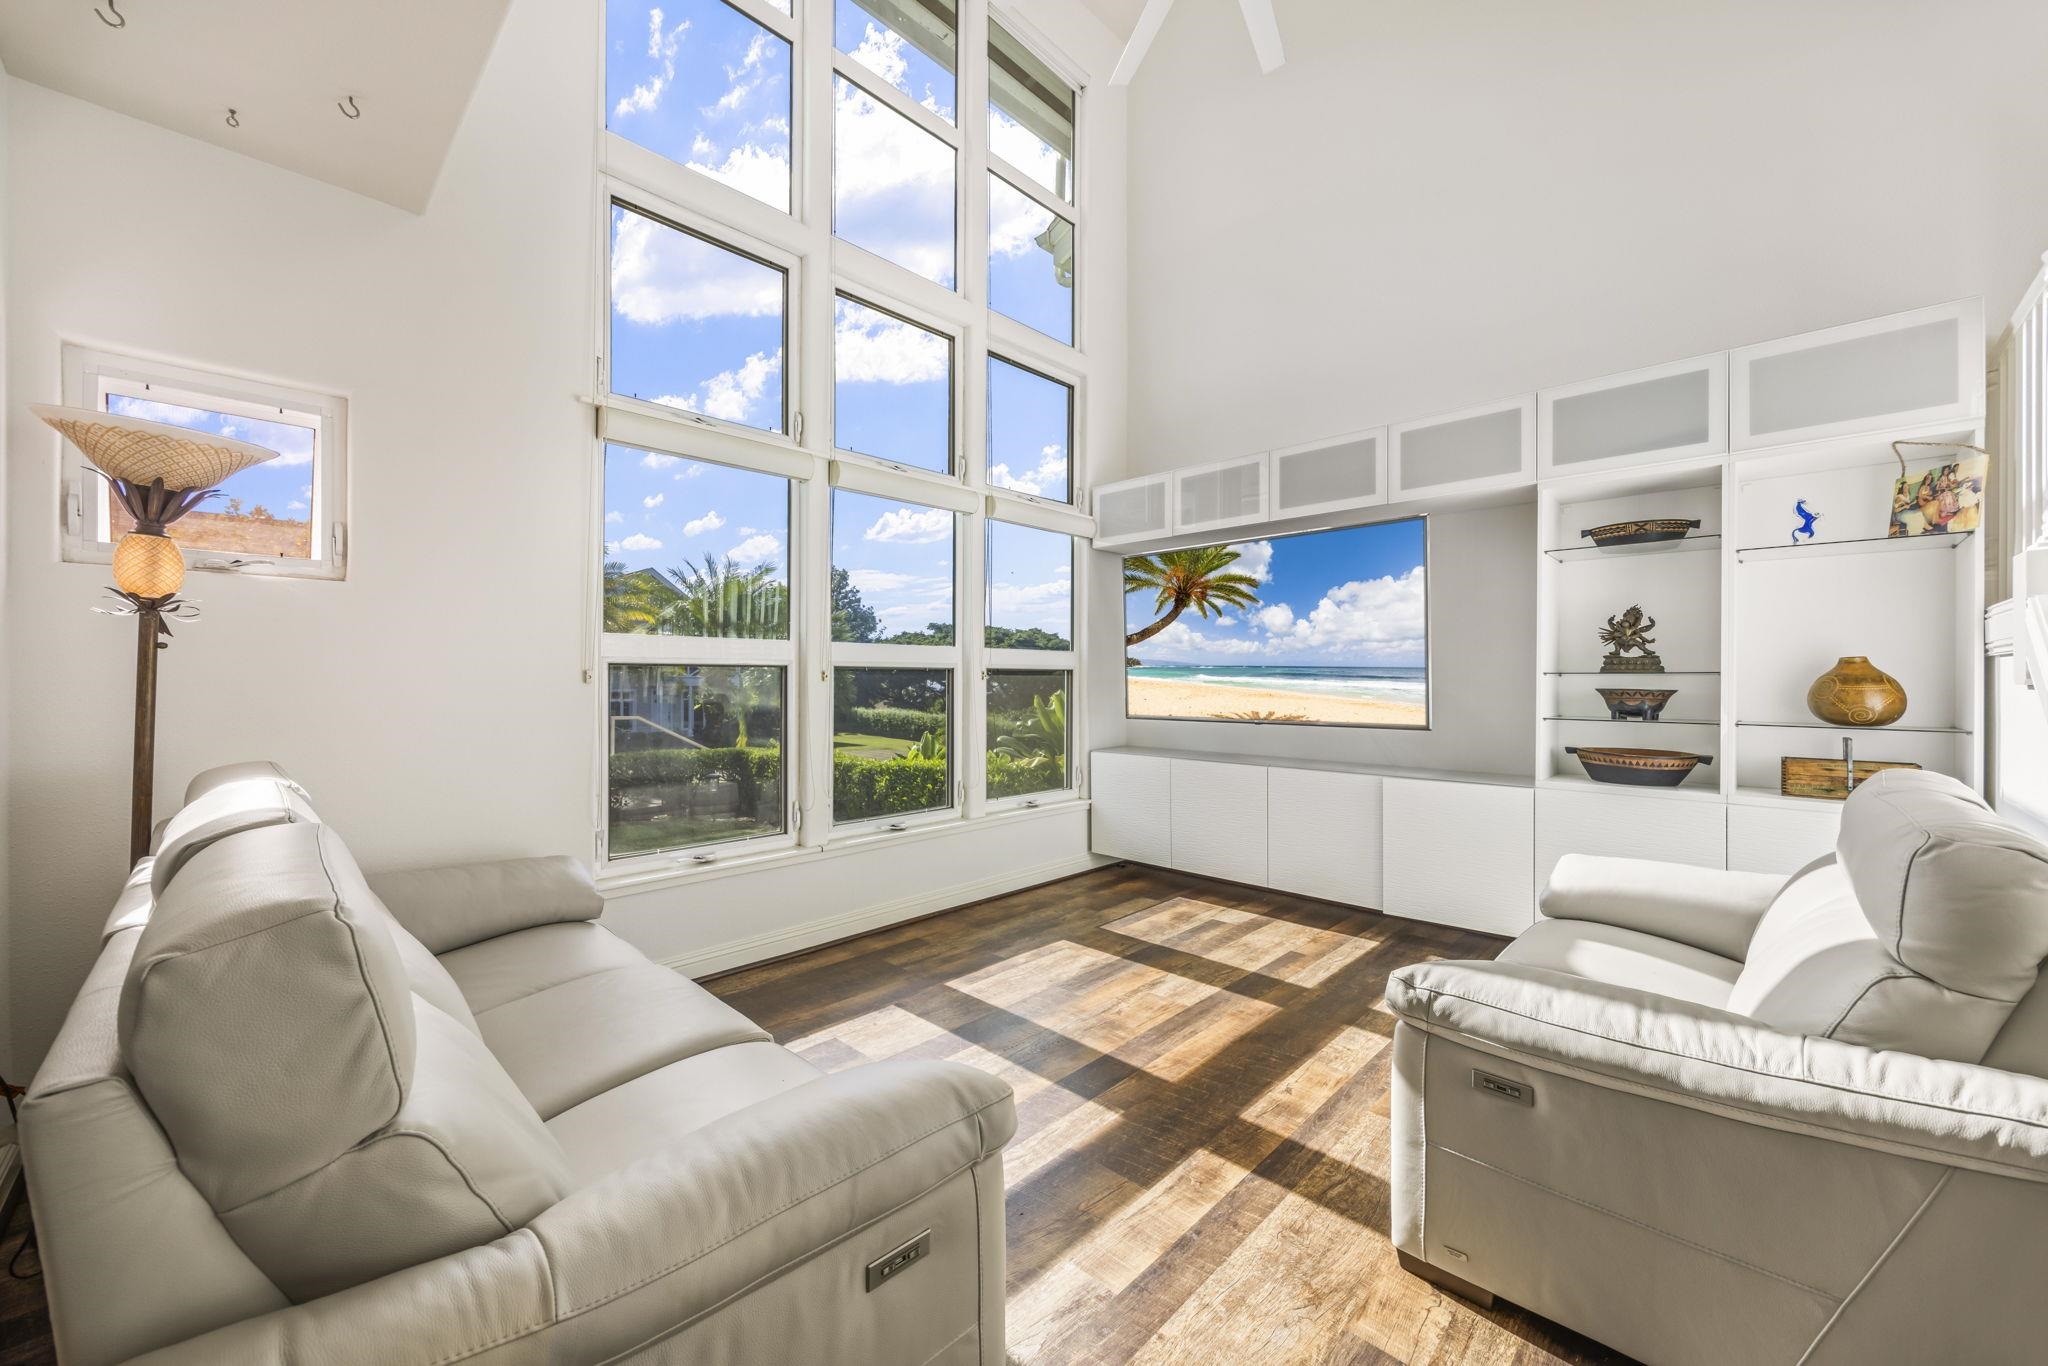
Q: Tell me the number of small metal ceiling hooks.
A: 3